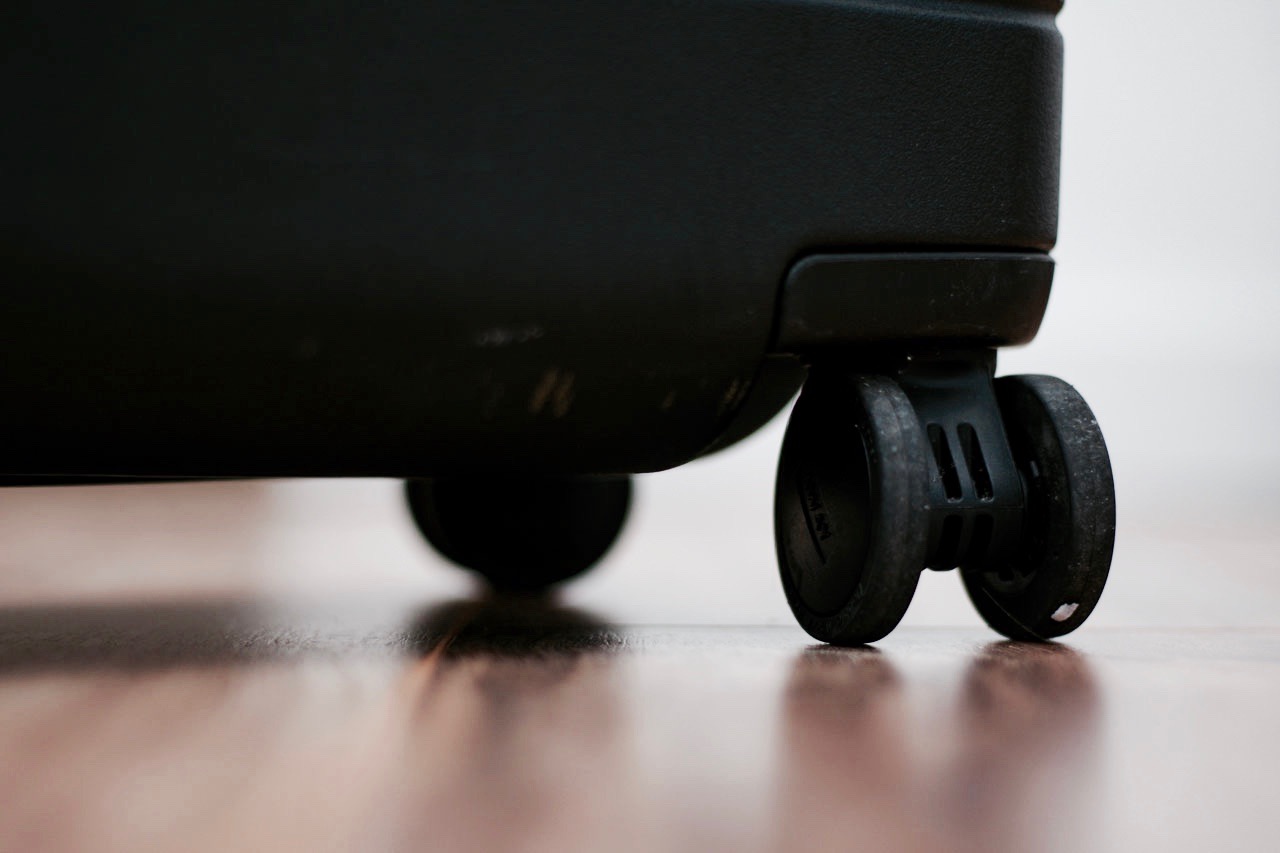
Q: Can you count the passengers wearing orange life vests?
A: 0